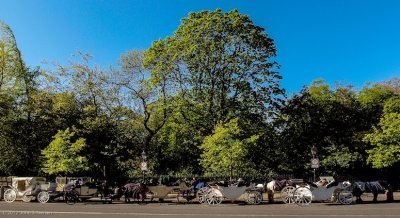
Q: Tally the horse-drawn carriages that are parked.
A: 5